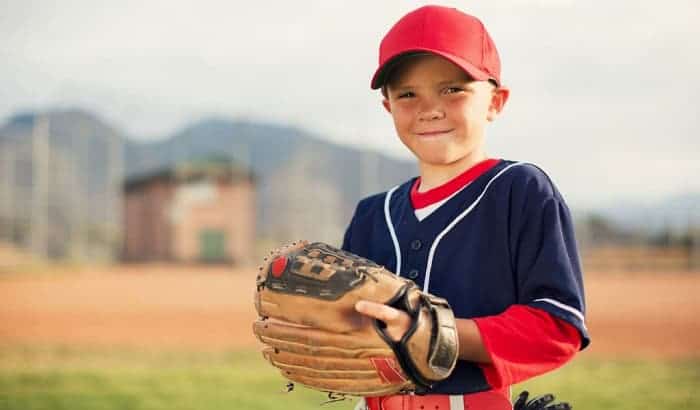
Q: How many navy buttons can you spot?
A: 2